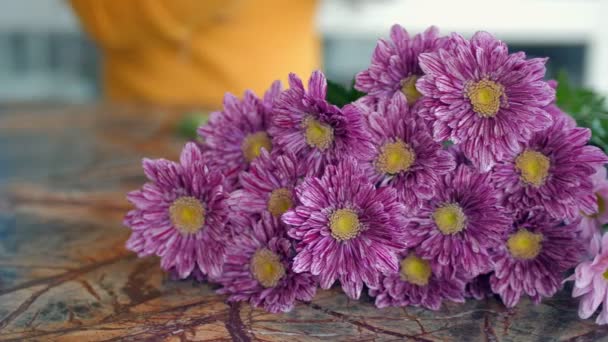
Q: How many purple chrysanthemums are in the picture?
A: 13